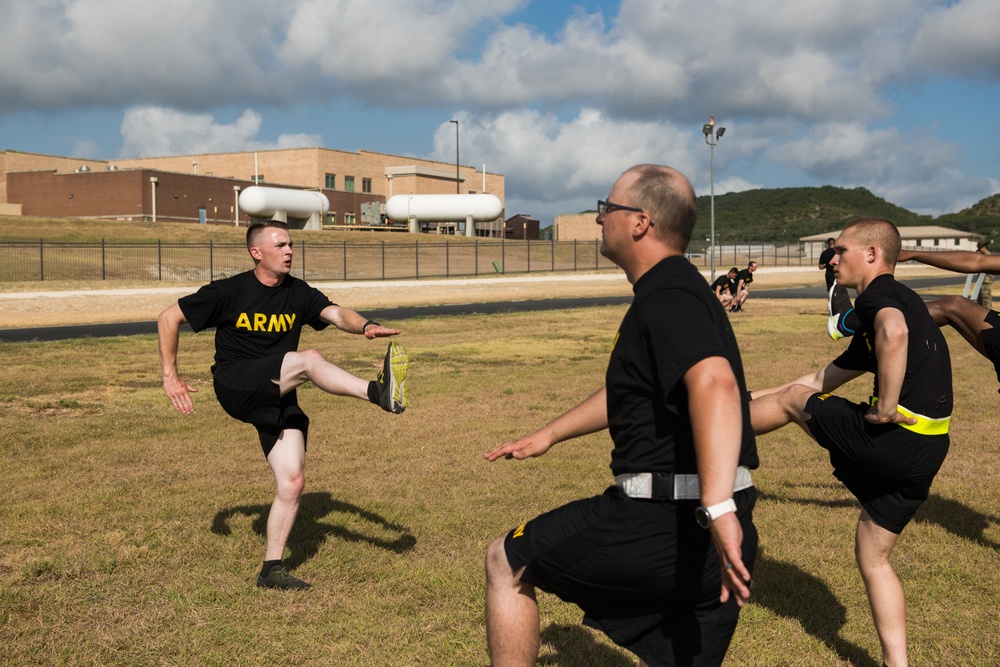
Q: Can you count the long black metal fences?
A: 1